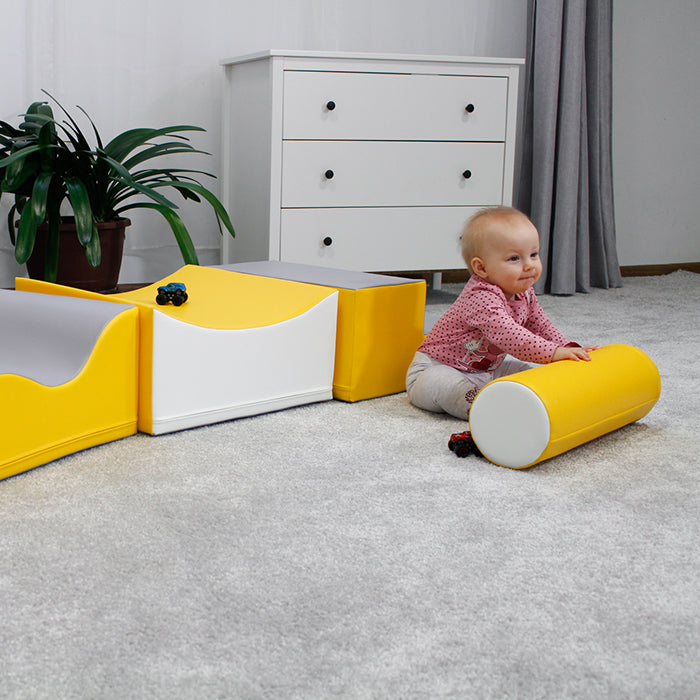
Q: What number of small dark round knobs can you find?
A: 5